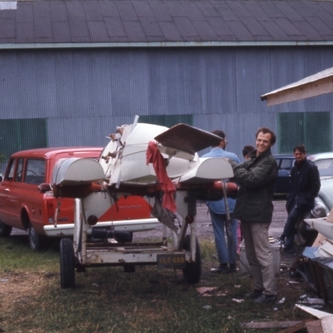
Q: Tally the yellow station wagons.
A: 0